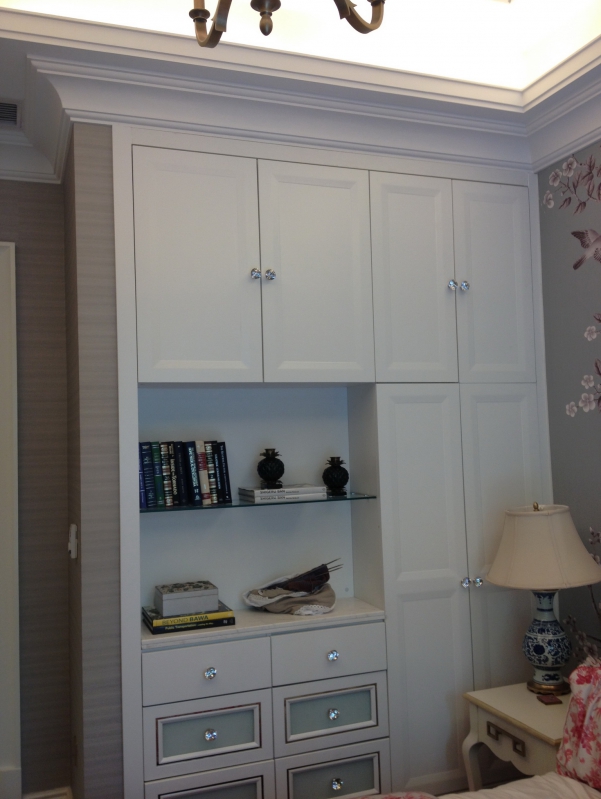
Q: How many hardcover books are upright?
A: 11